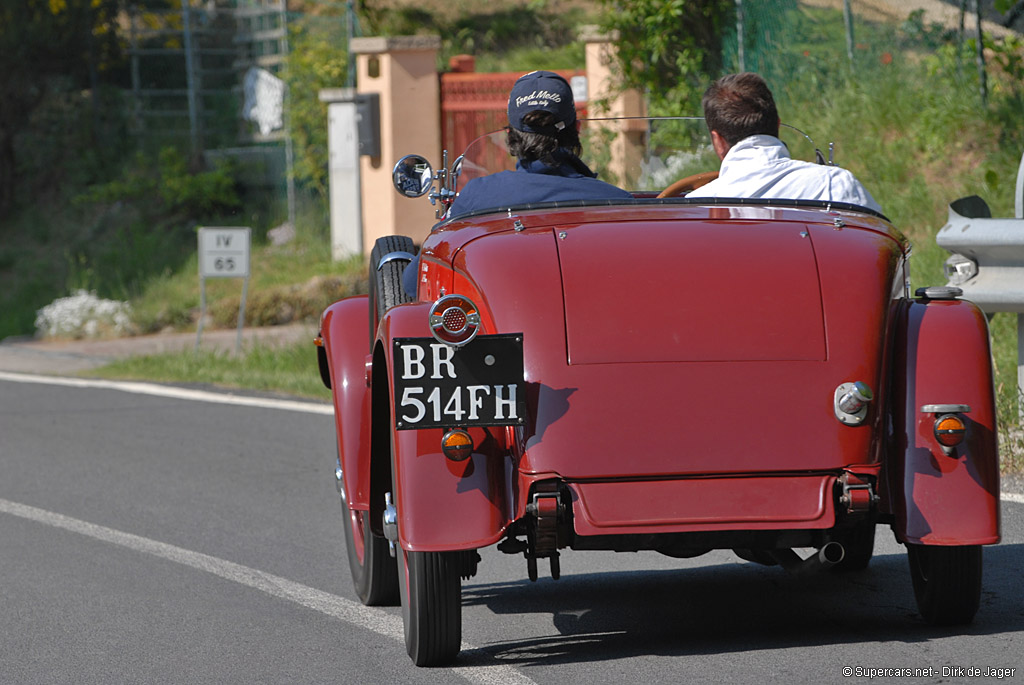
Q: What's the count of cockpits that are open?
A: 1